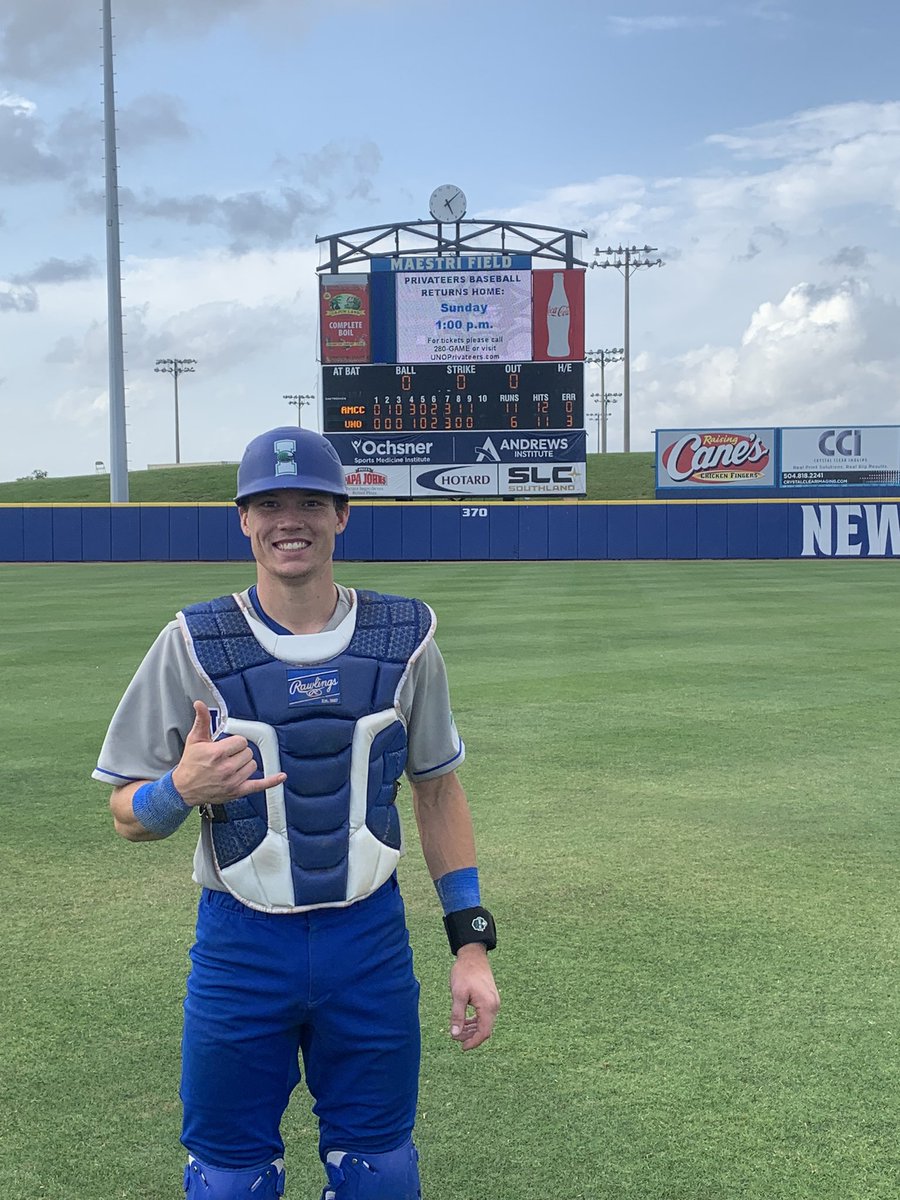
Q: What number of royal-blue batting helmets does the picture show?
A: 1